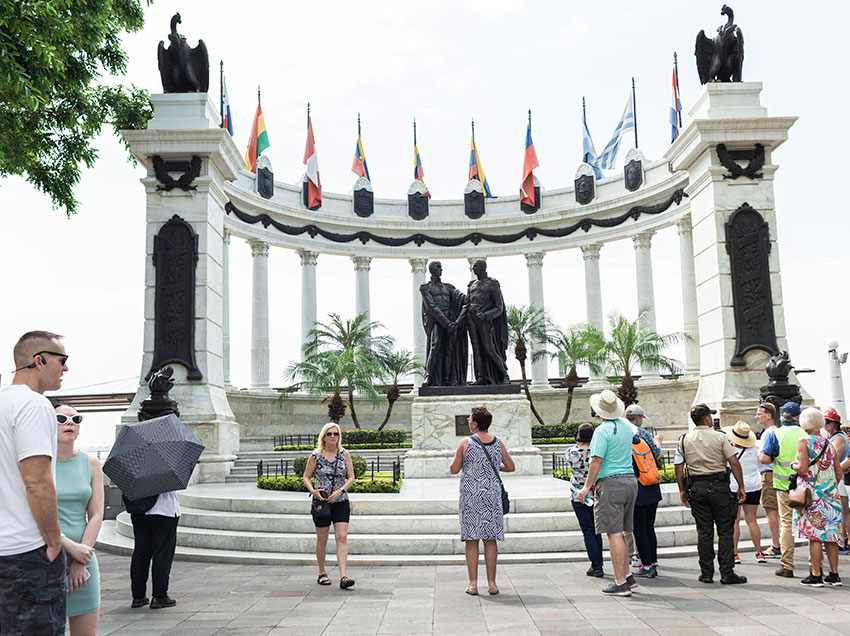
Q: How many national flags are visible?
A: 10